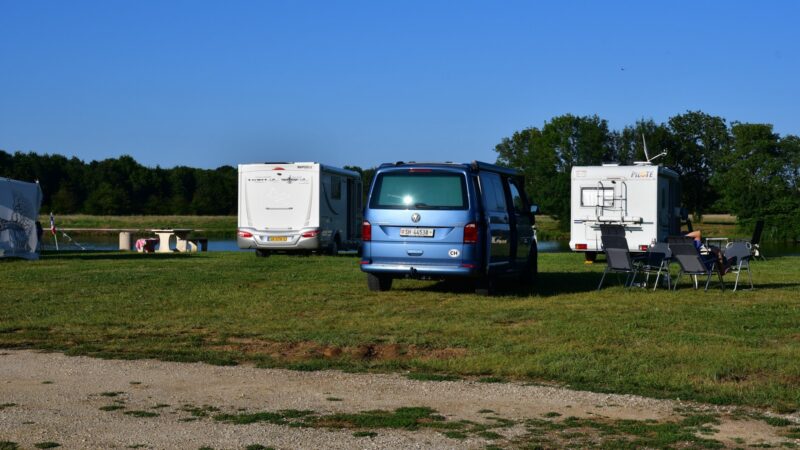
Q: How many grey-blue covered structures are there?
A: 1